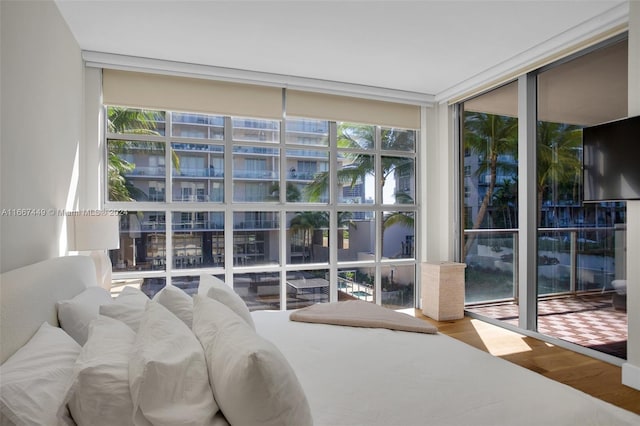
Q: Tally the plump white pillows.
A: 8